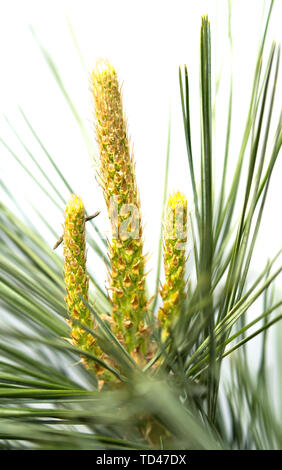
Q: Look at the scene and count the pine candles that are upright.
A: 3